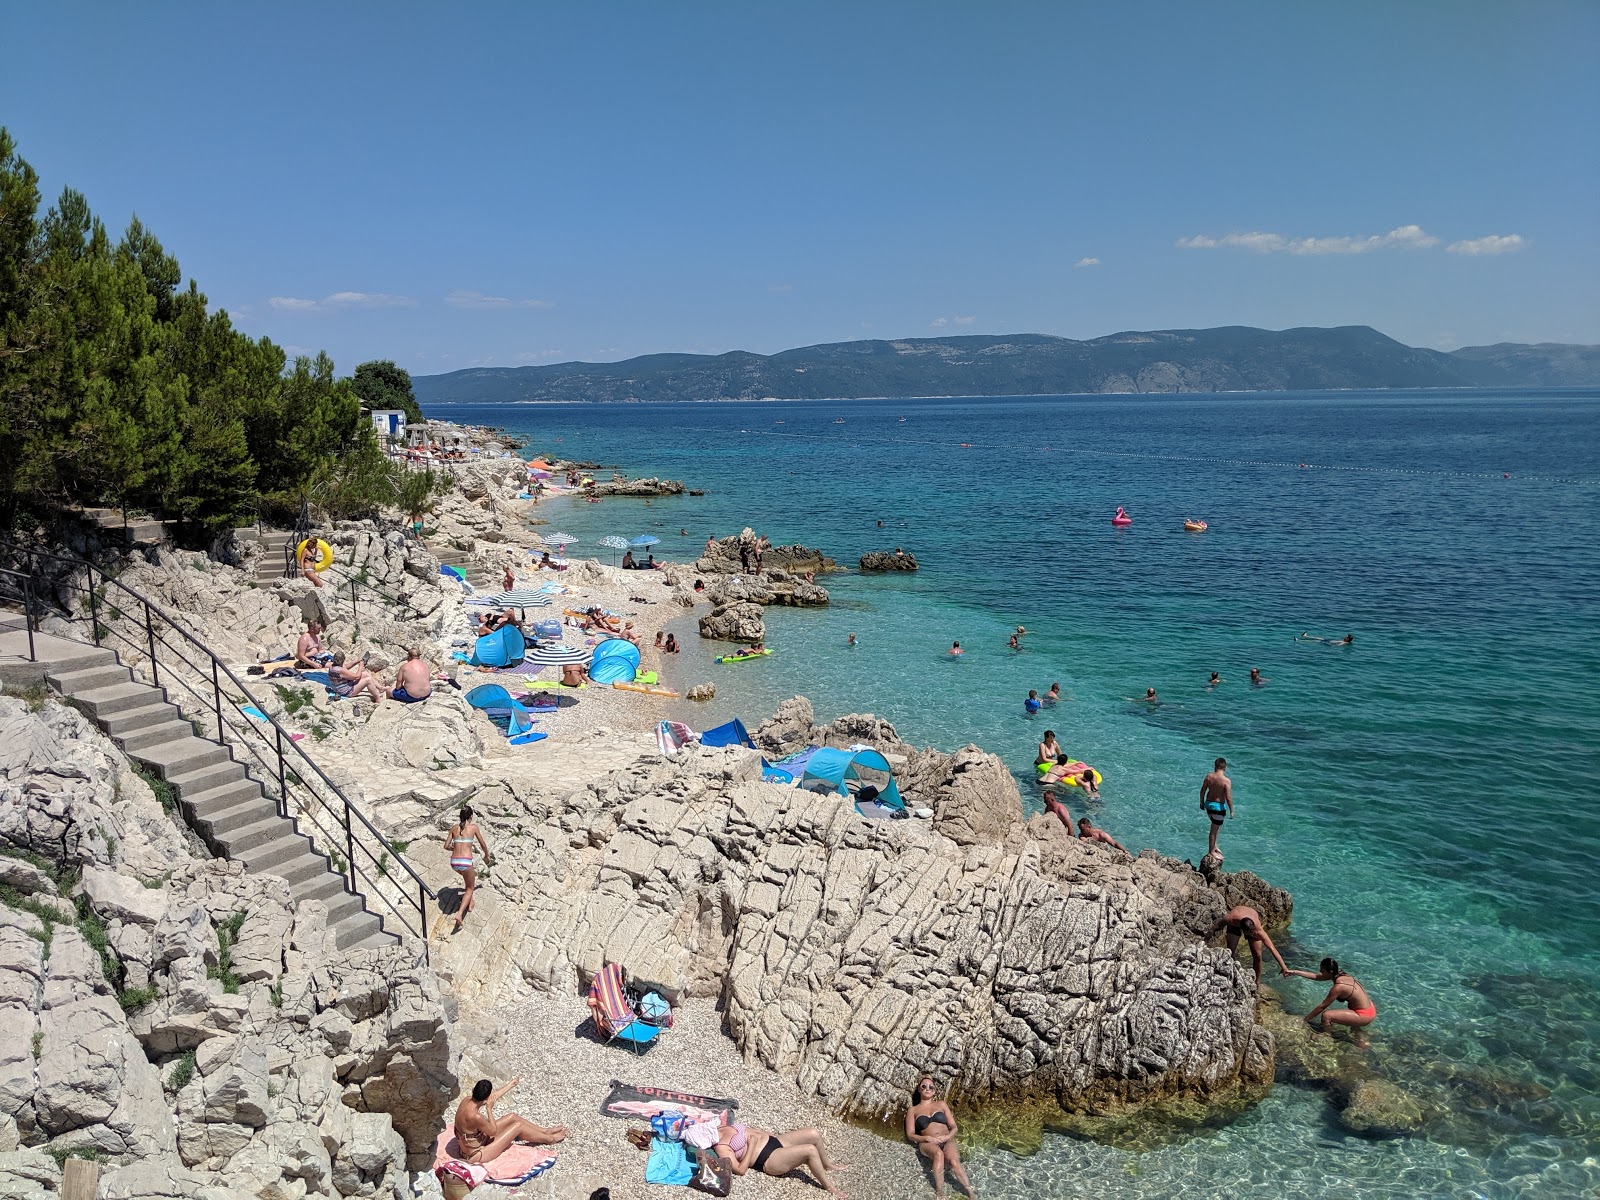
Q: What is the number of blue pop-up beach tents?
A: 5